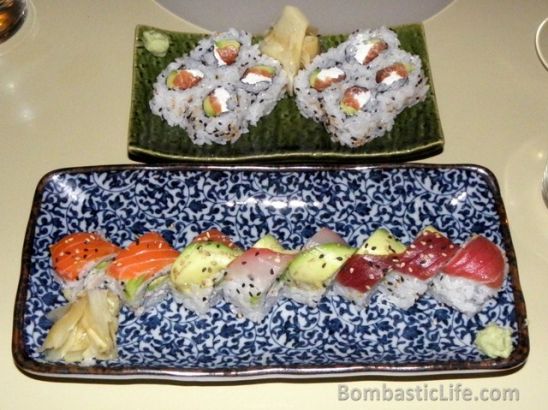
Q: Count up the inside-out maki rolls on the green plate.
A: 8